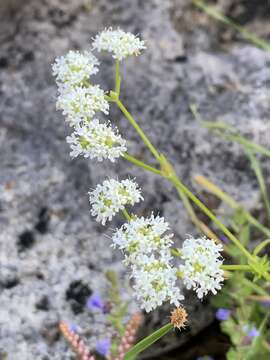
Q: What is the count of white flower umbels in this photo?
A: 8